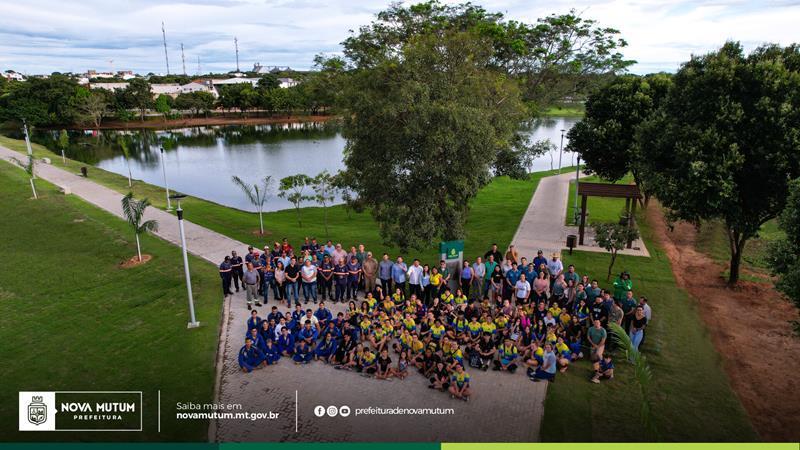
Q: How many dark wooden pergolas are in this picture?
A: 1